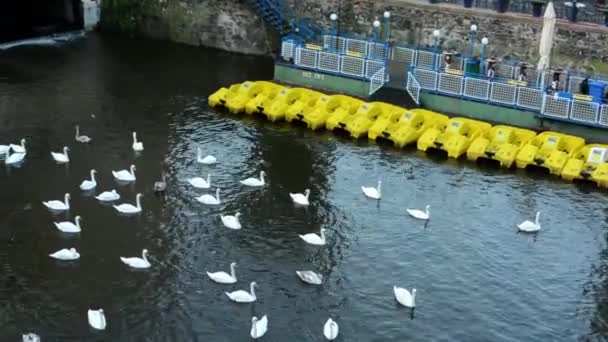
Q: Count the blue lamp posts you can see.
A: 6